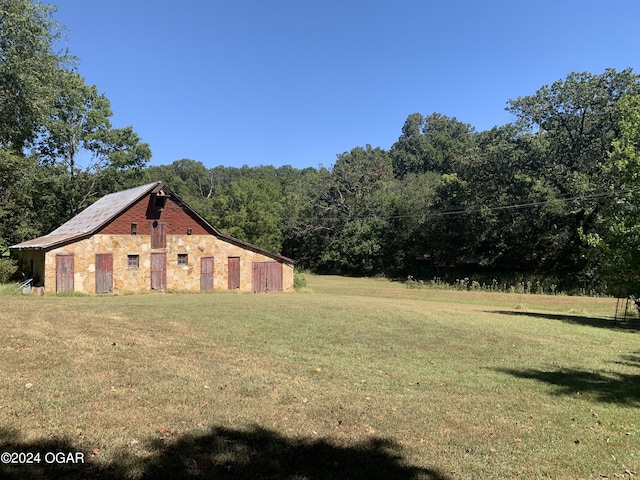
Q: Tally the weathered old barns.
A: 1